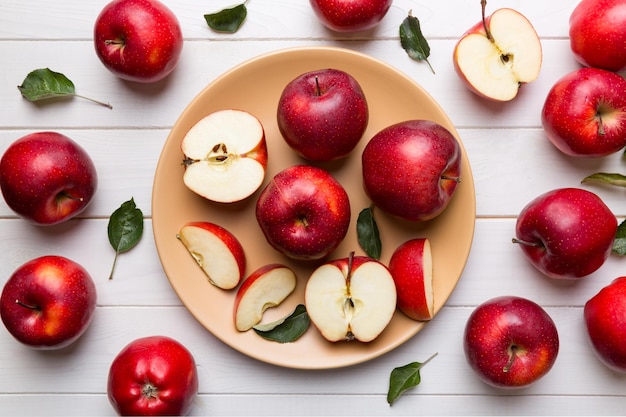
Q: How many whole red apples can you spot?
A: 13